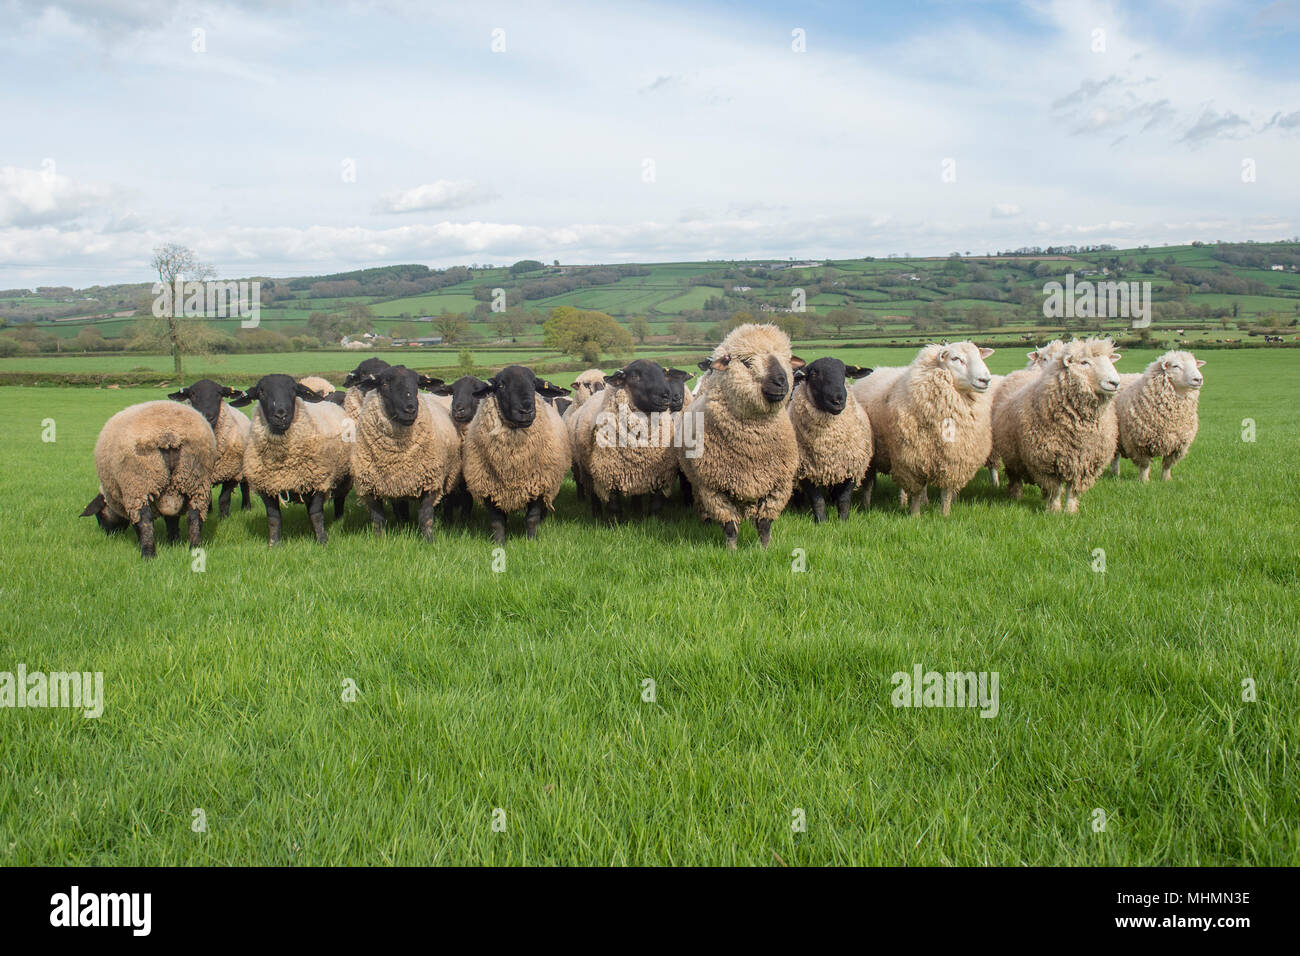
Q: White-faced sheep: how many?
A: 4